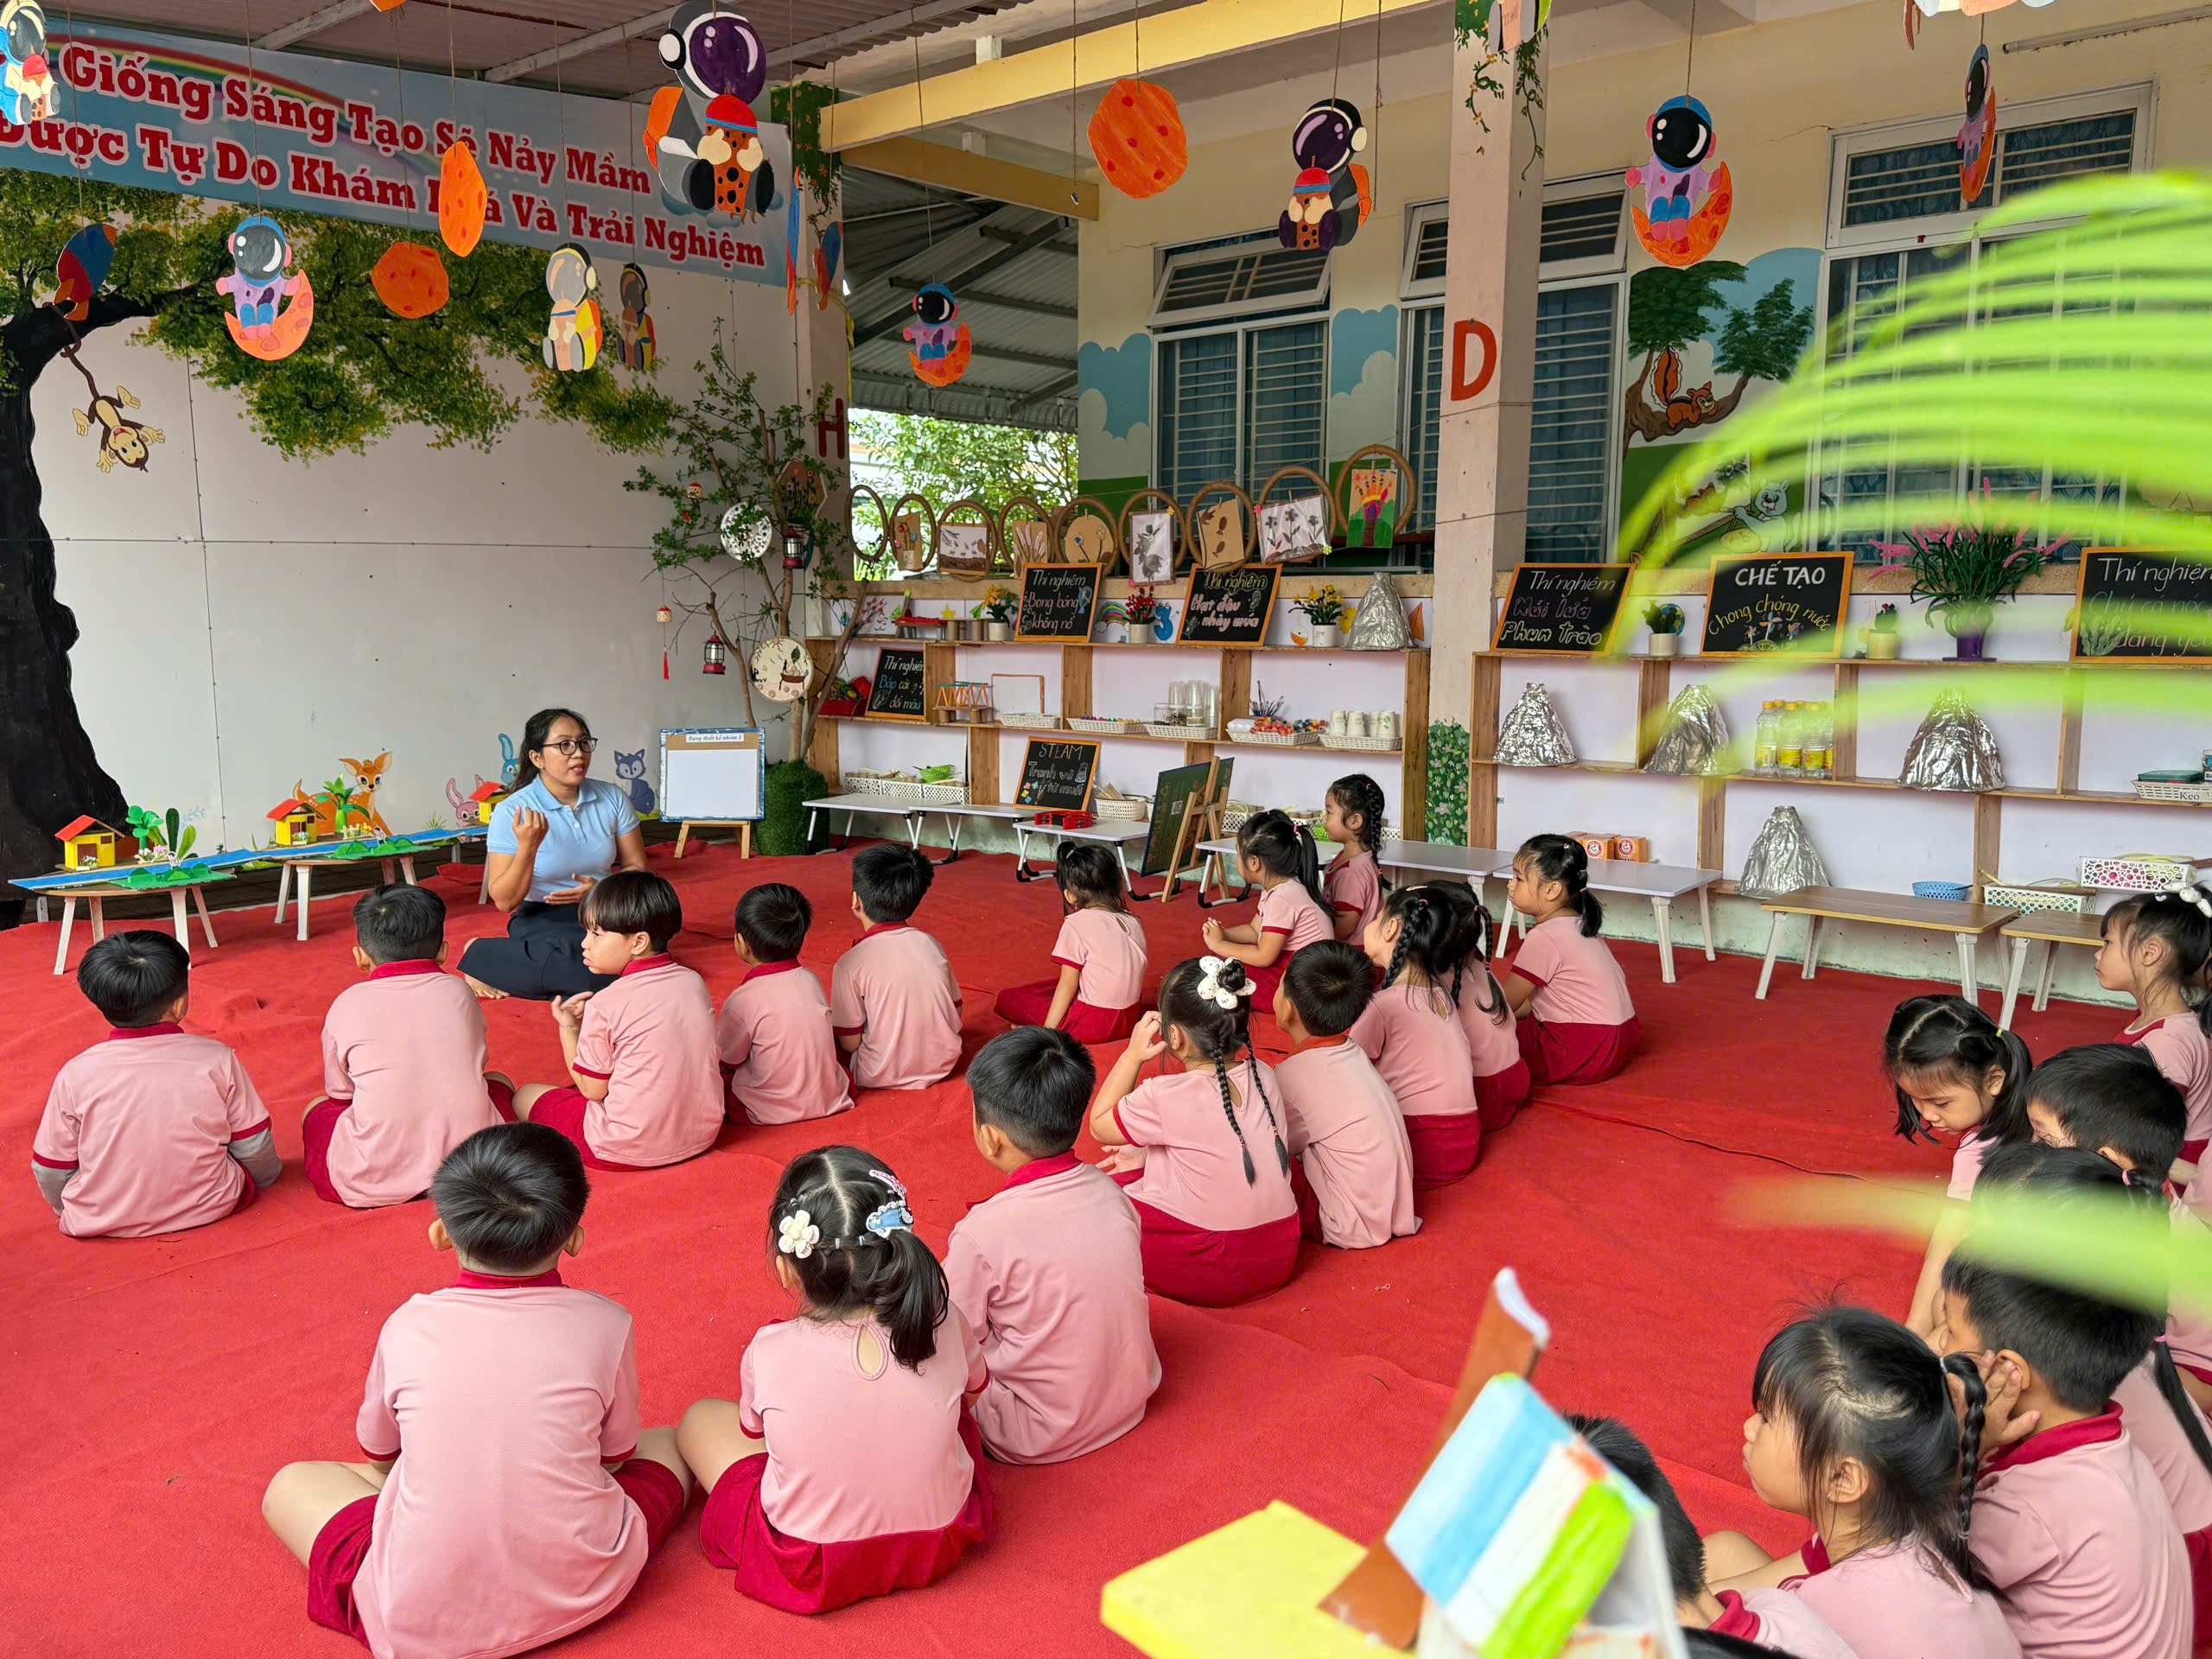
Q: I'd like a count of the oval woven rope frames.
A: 9